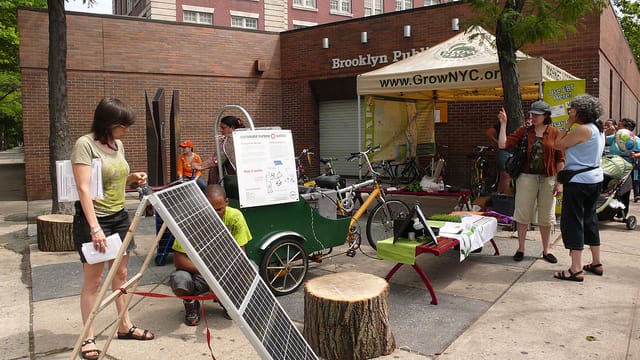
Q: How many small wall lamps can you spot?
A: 4